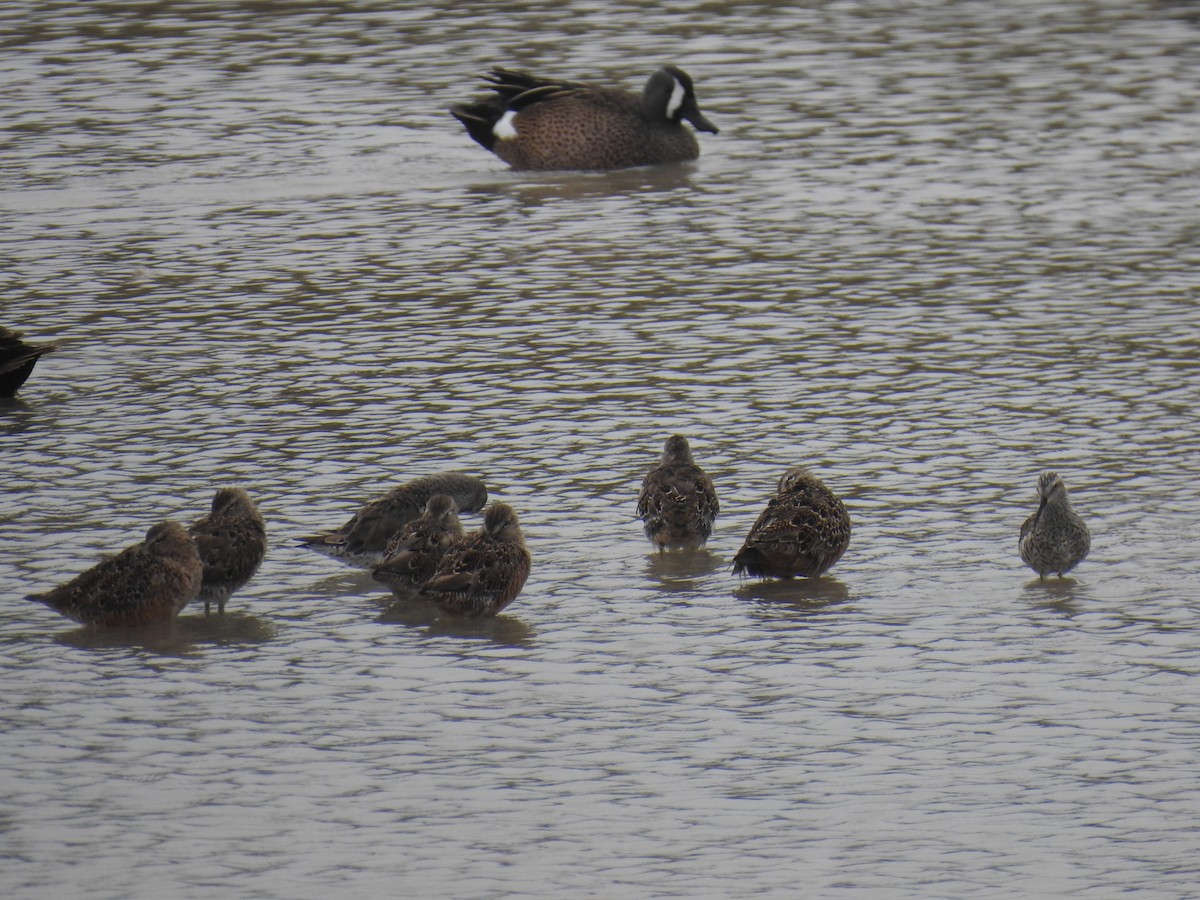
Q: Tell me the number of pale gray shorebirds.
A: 1